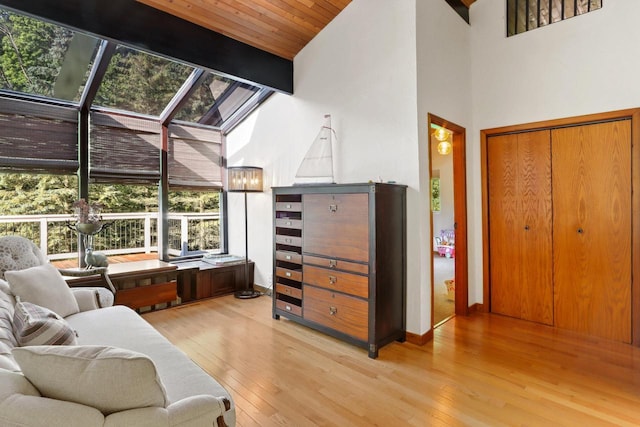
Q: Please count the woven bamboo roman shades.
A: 3